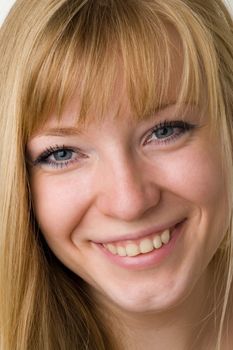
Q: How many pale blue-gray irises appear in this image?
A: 2